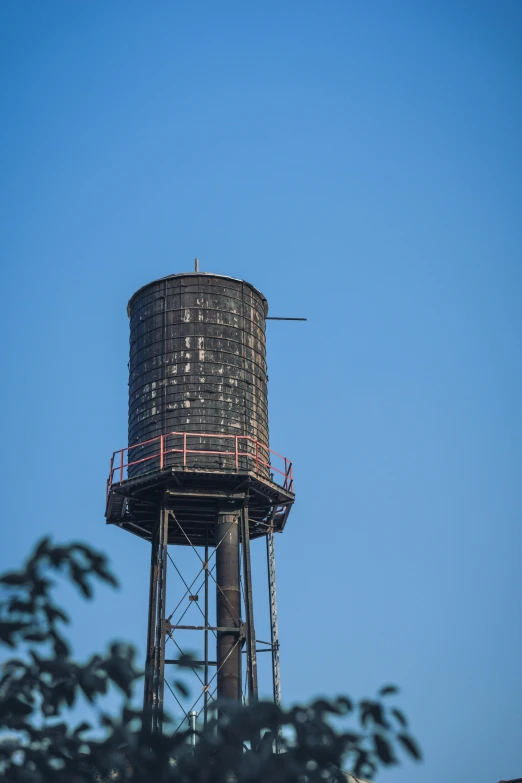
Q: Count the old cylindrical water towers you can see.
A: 1